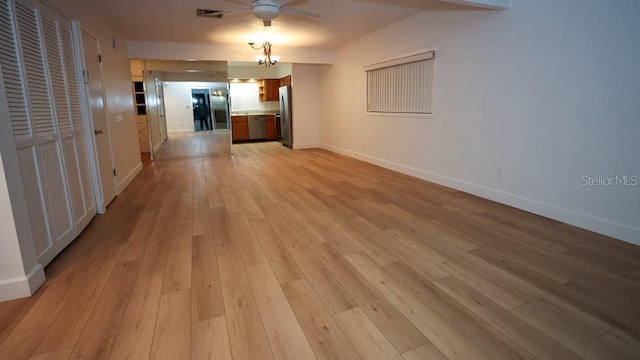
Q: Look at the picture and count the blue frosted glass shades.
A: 0